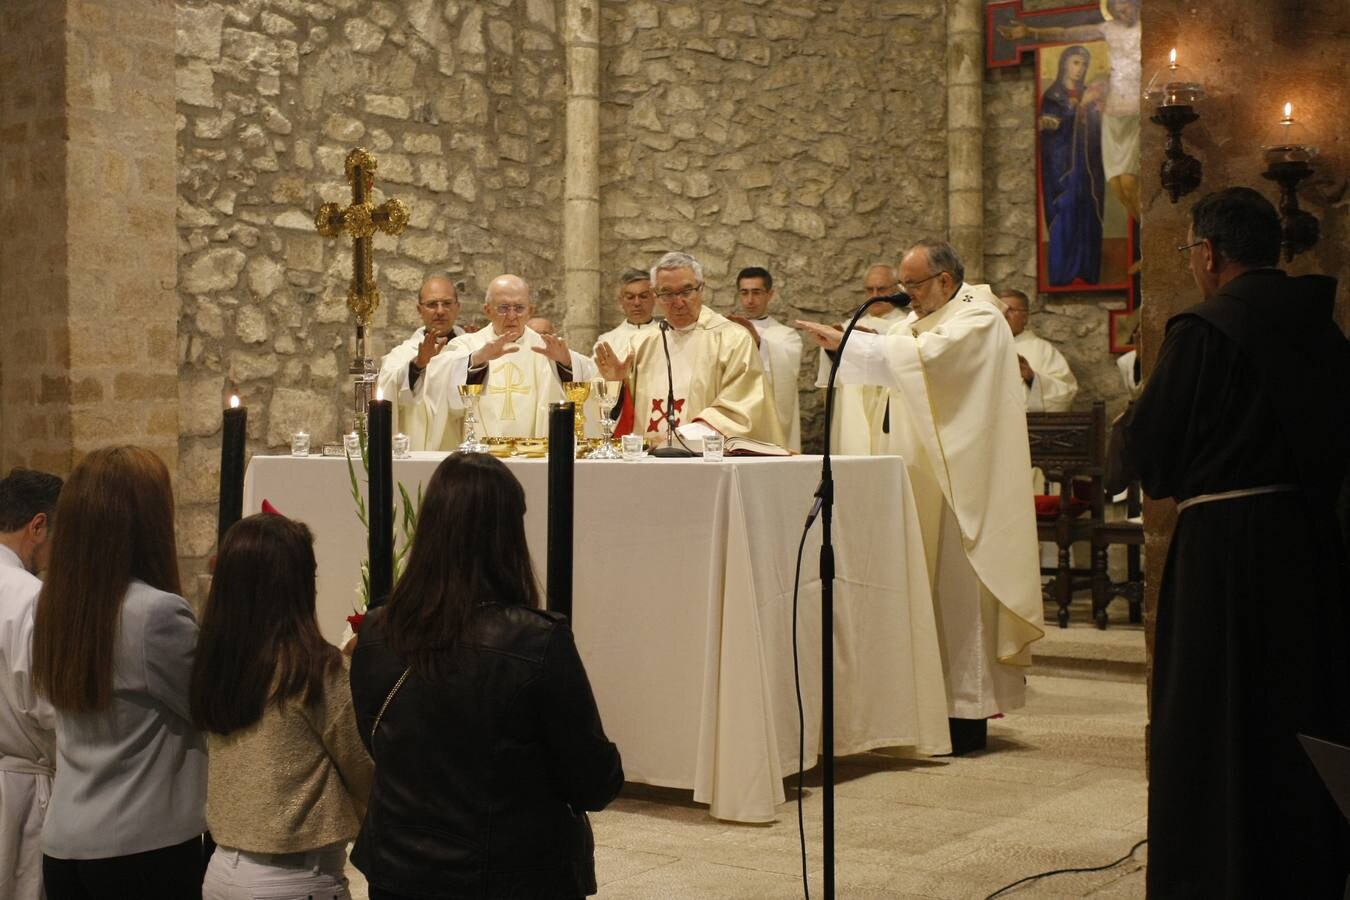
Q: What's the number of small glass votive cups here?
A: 5